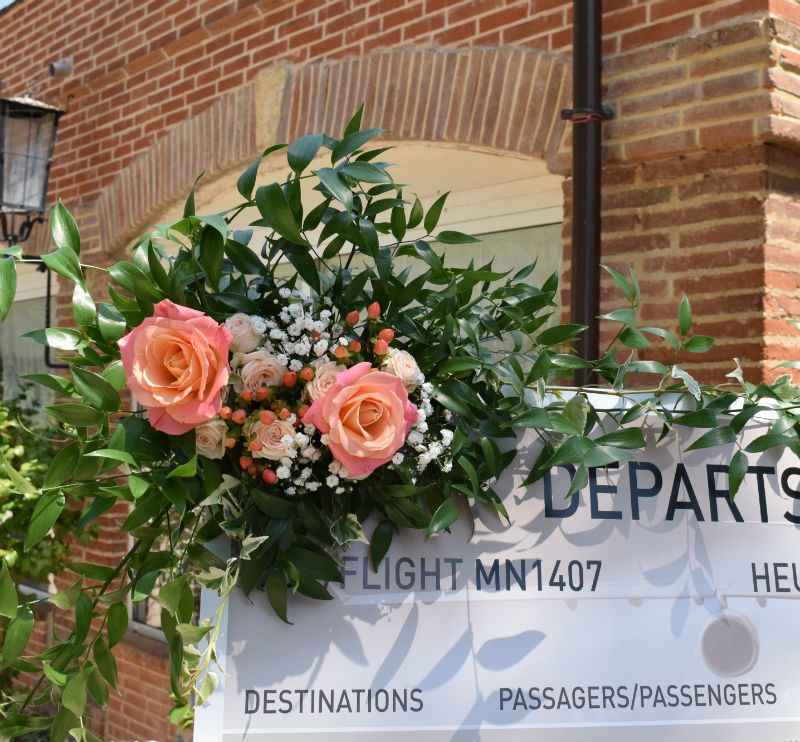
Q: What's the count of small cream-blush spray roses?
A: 6